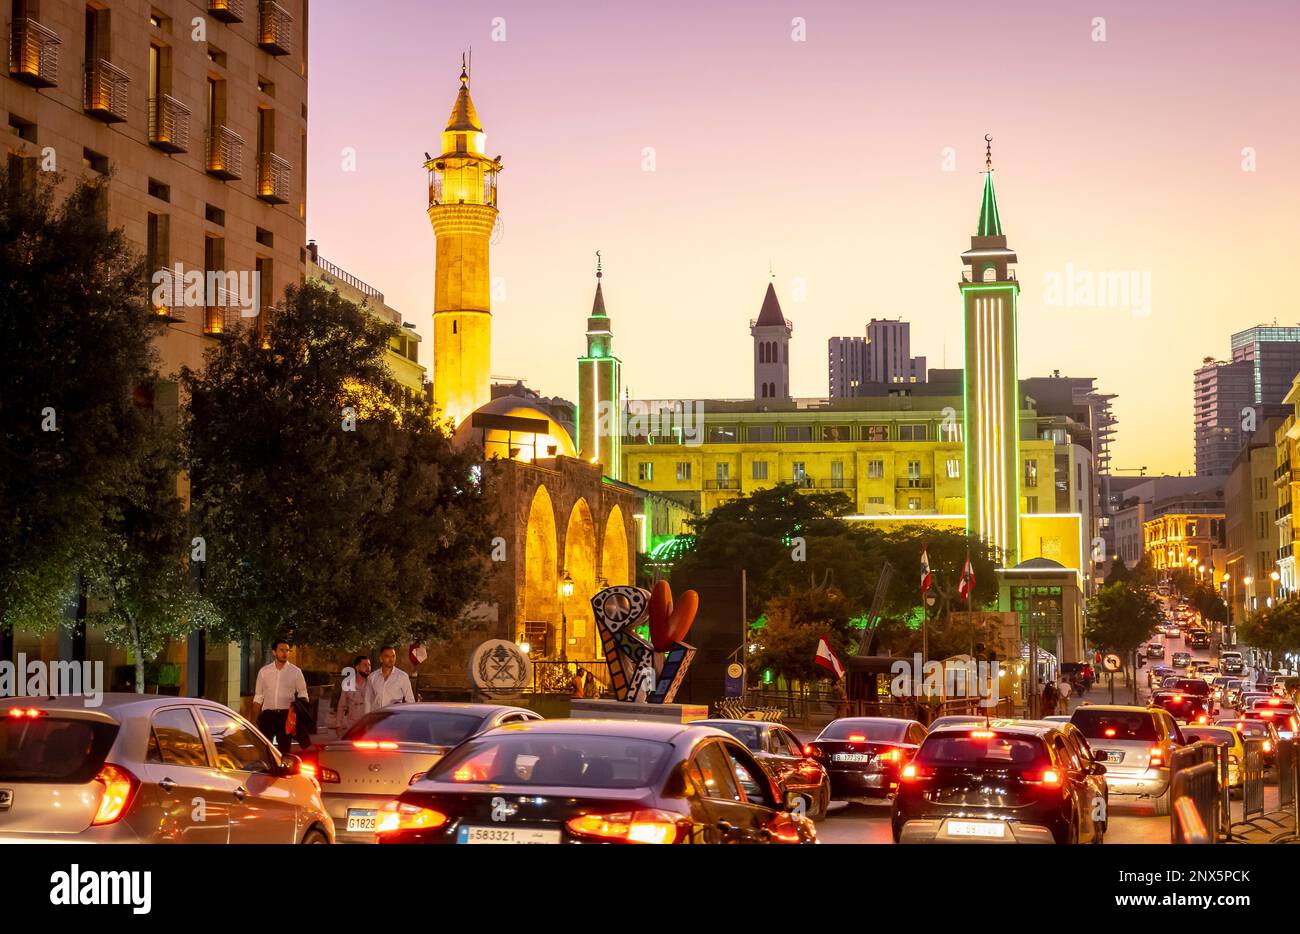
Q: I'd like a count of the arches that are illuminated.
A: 3